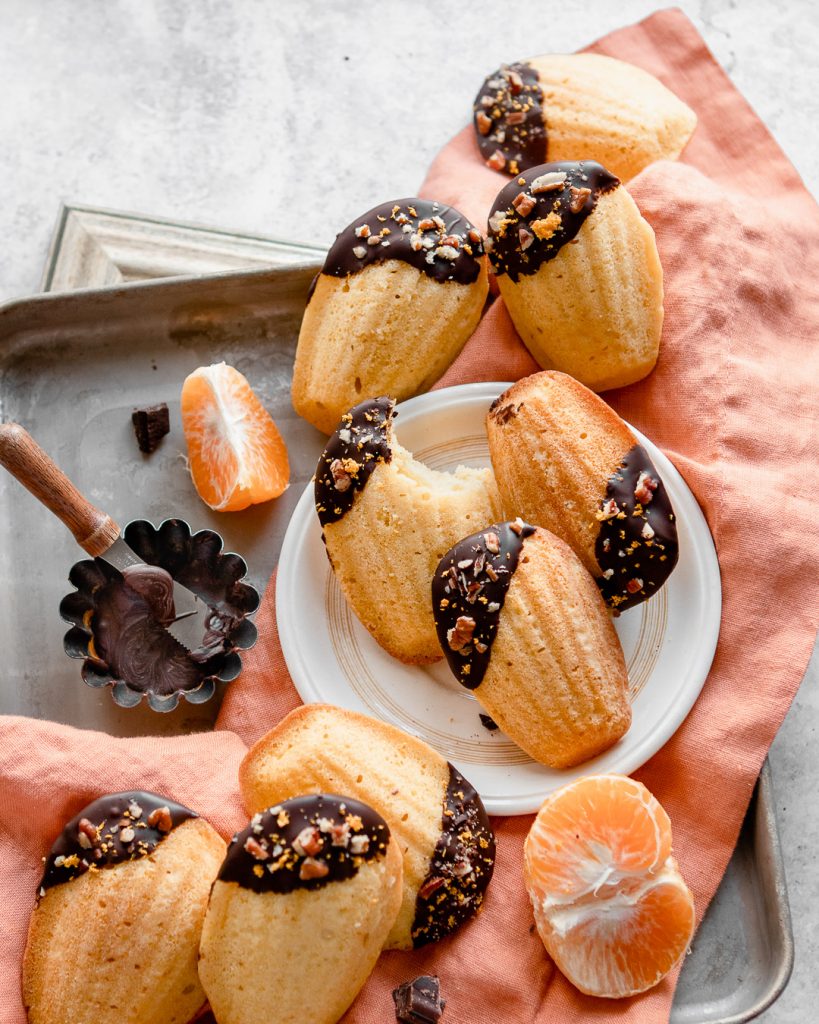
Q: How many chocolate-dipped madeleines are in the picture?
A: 9